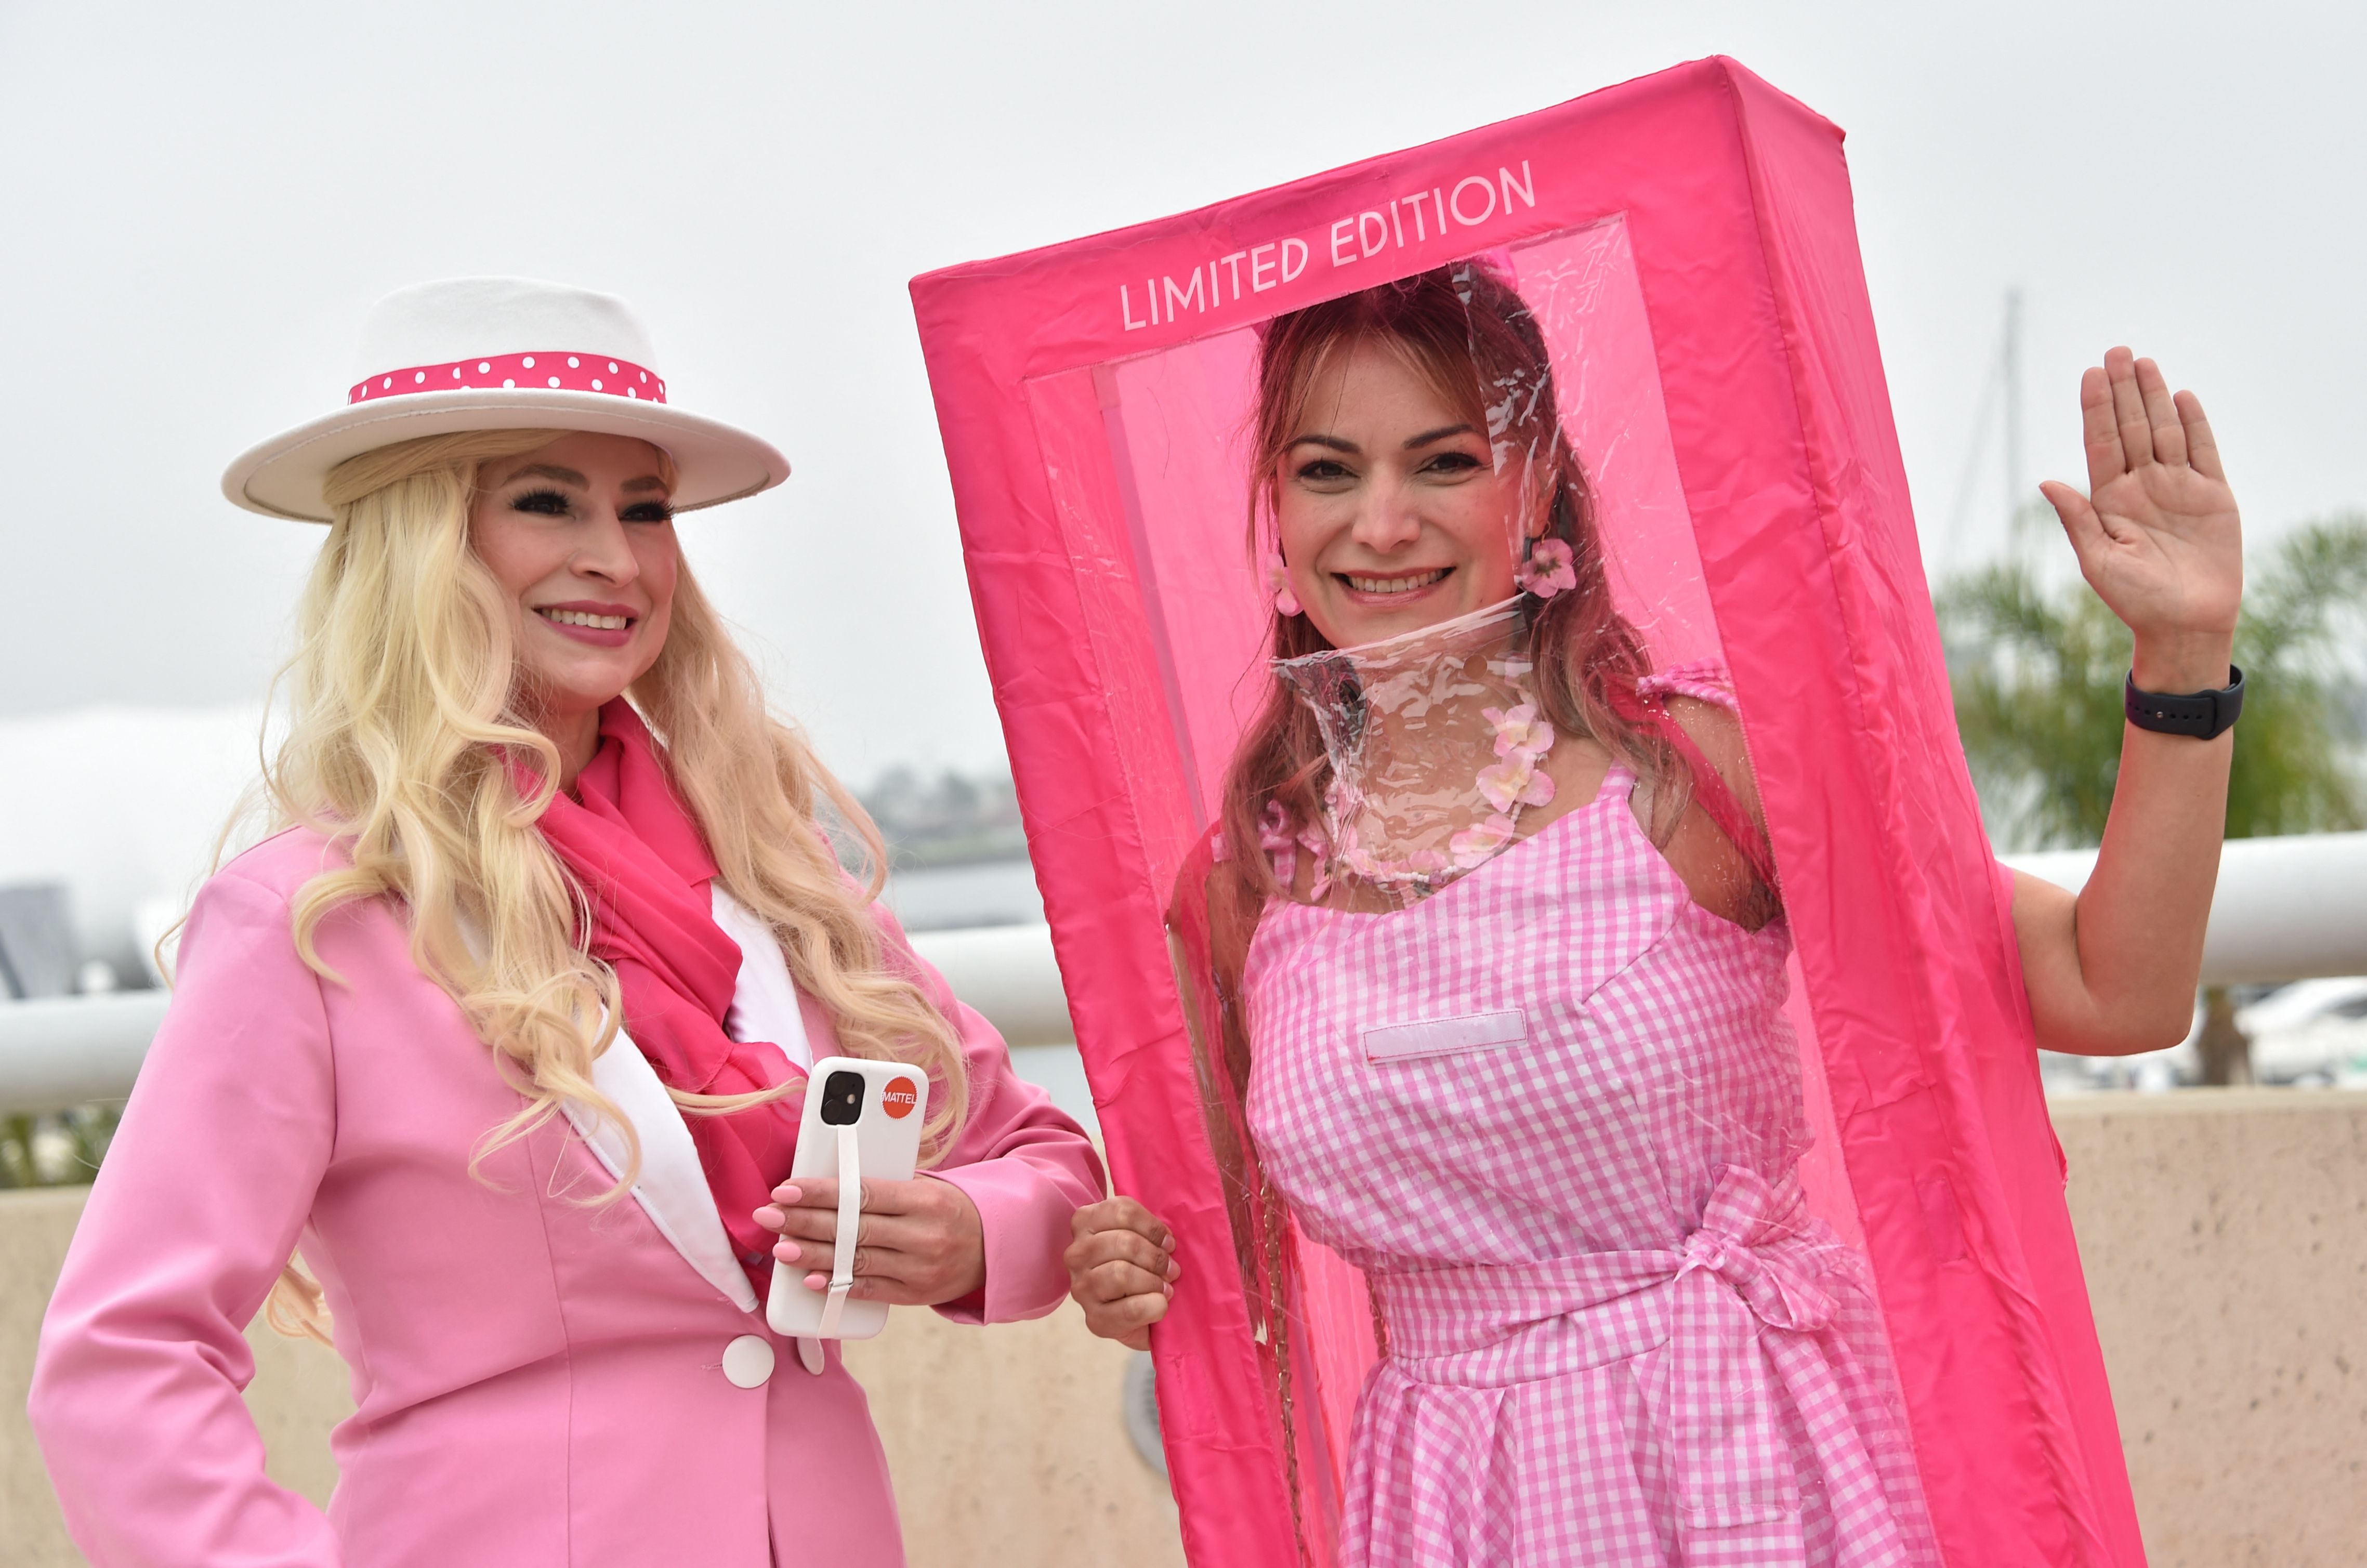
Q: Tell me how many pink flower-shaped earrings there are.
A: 2